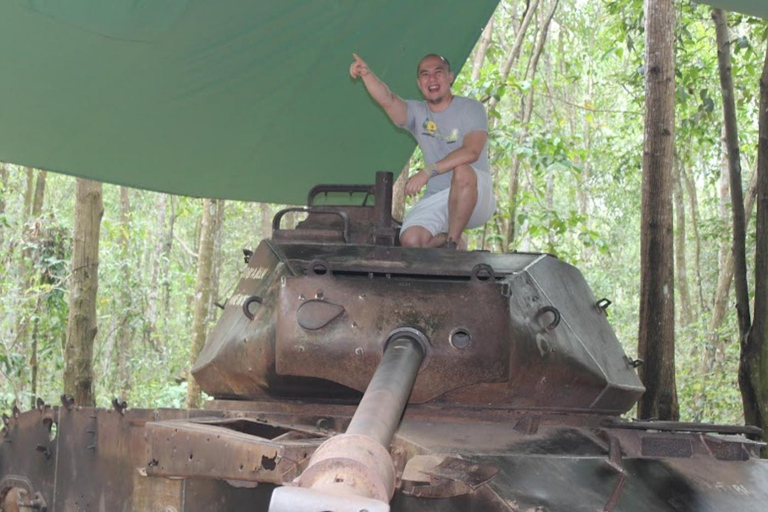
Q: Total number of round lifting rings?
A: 4